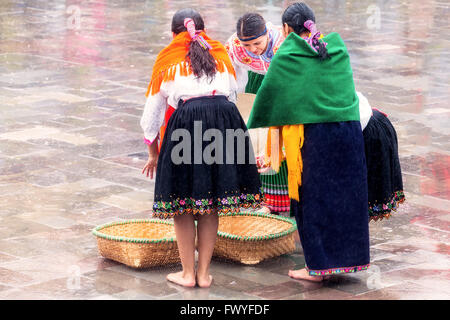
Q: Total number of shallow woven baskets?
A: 2